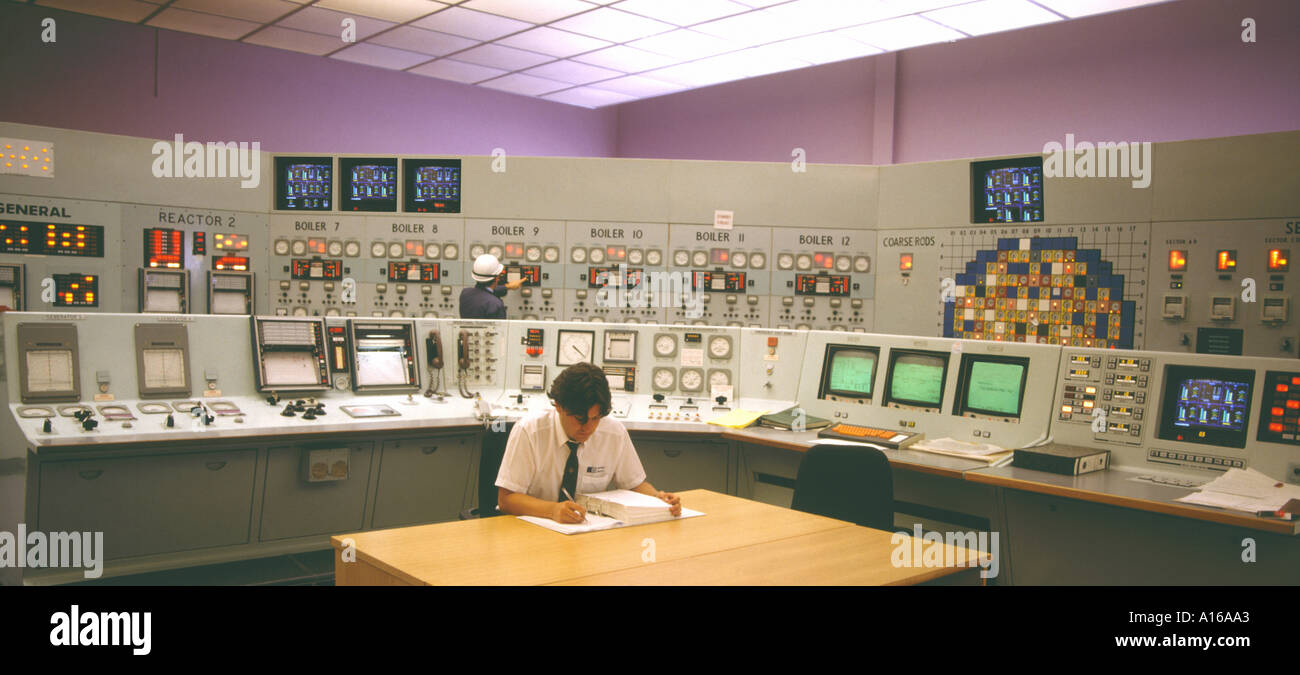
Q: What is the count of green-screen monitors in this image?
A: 3